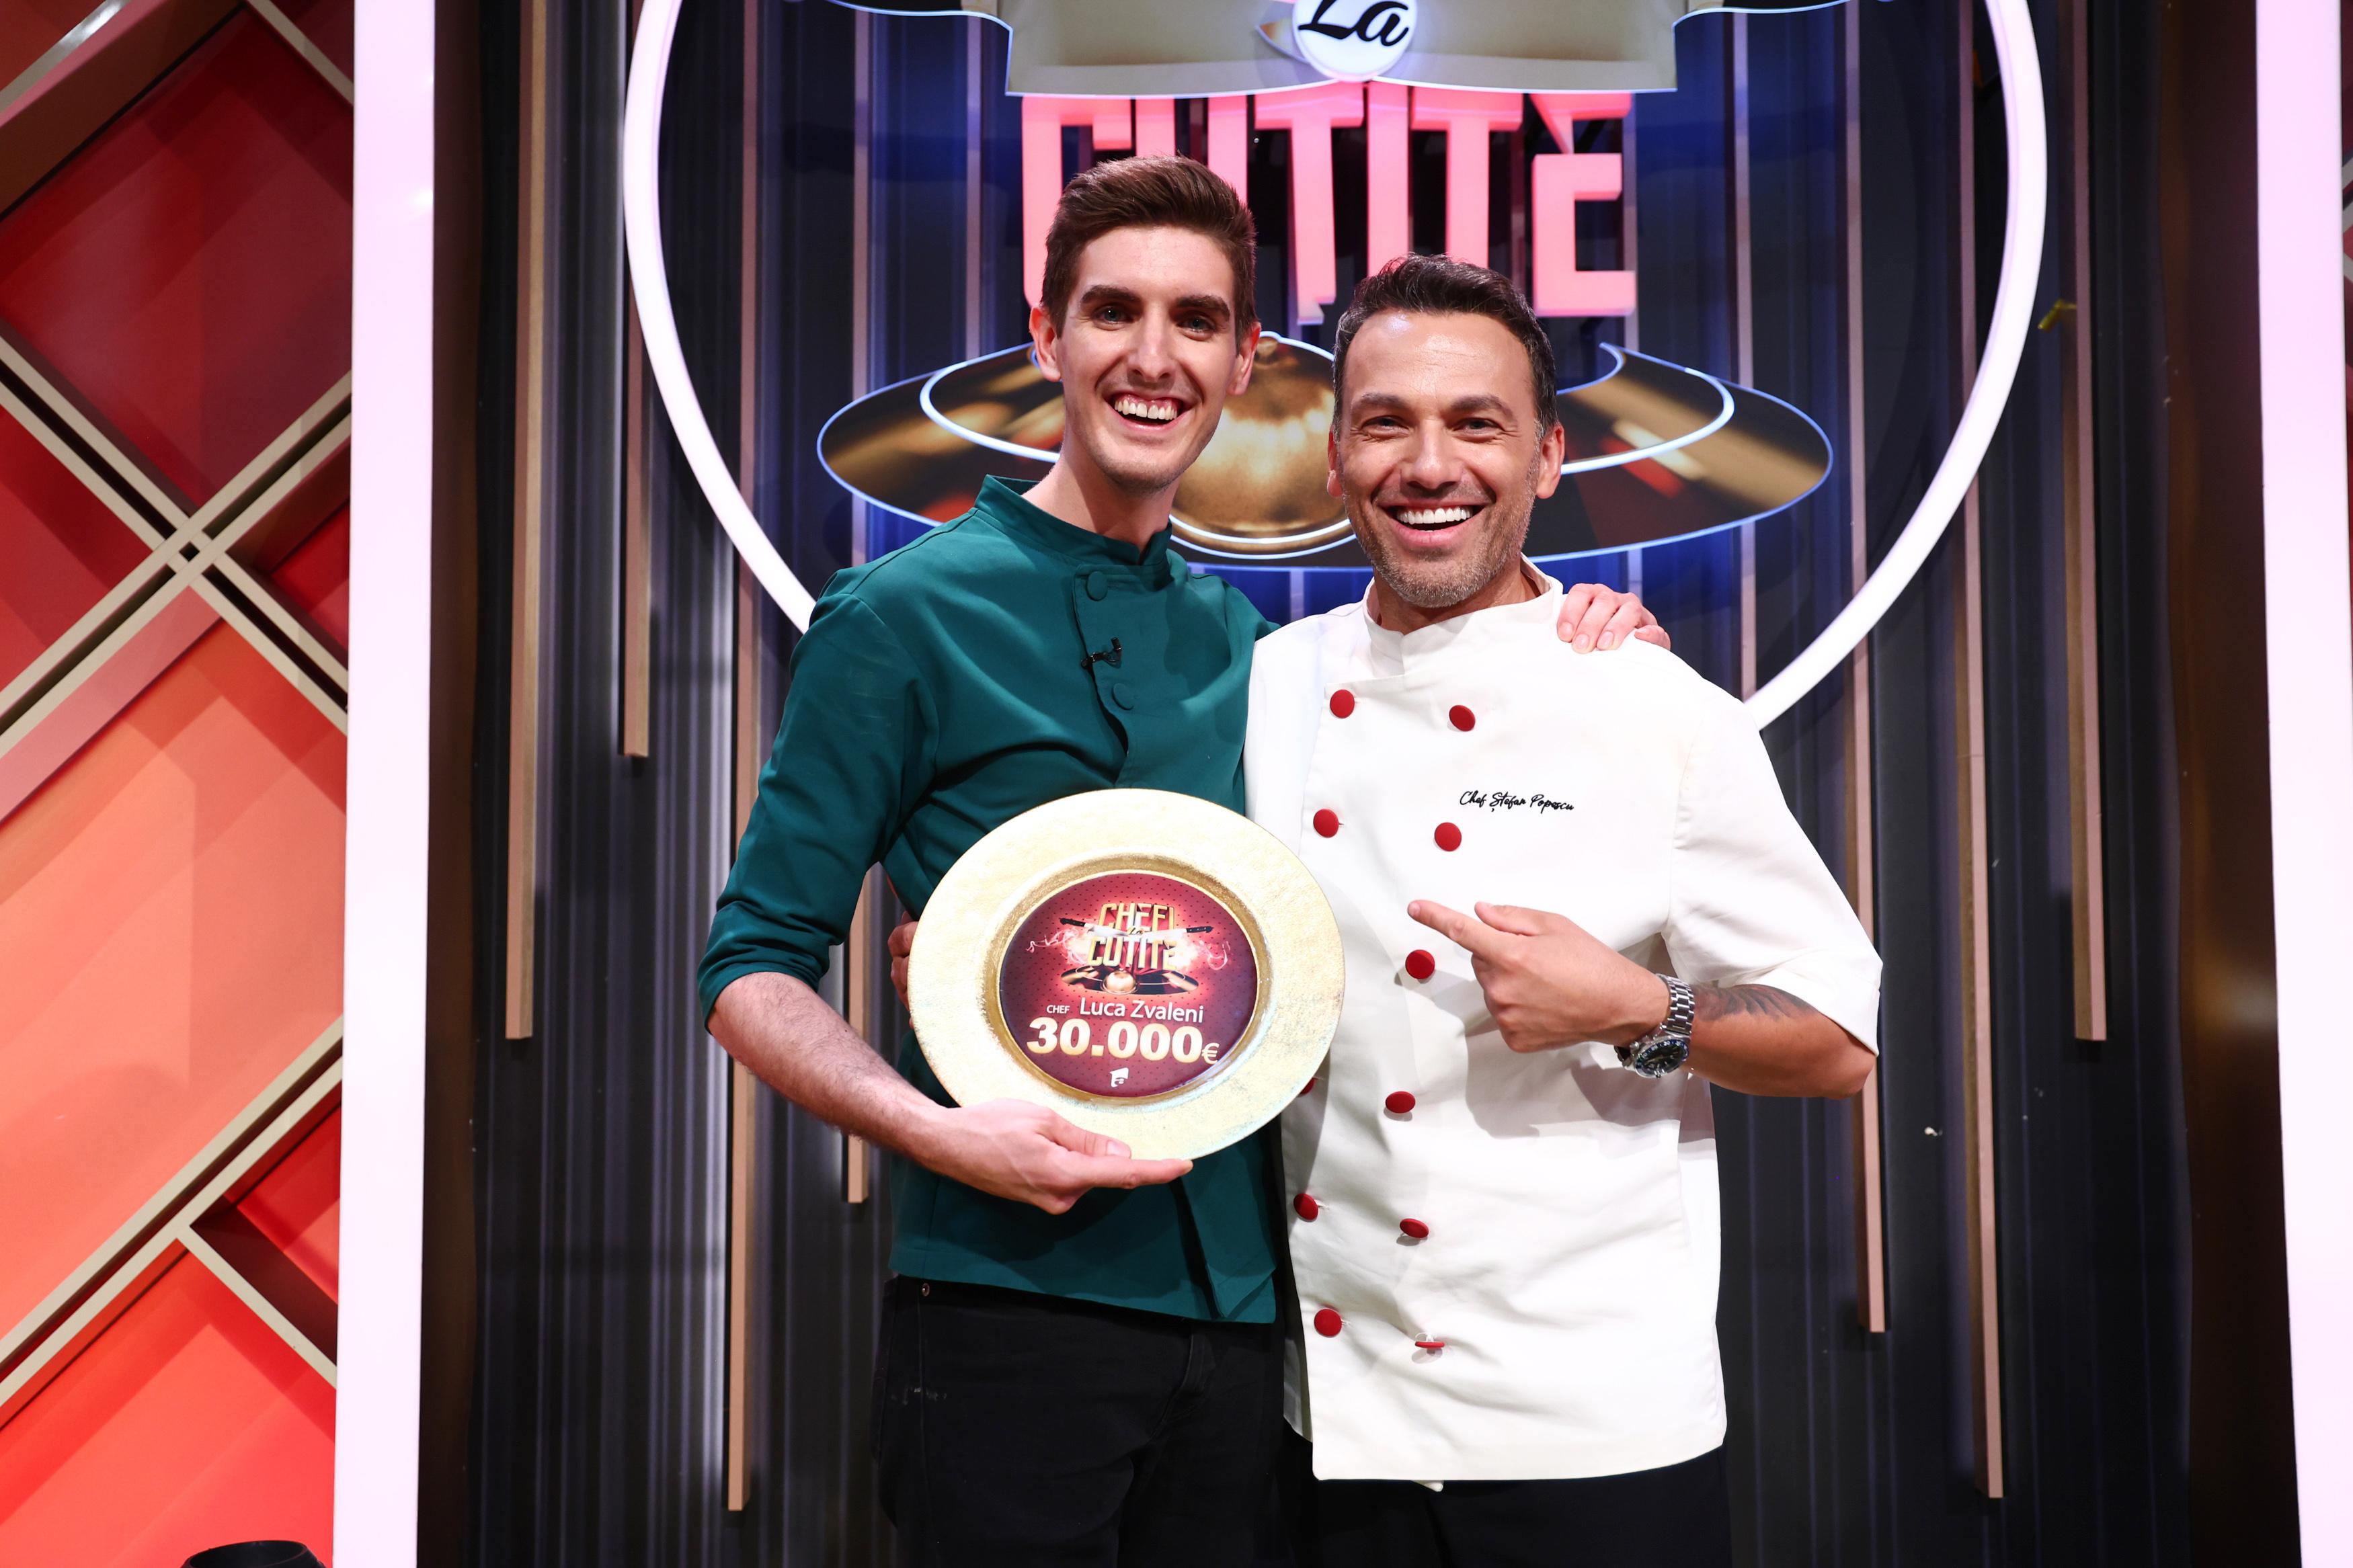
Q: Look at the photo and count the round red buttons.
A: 11